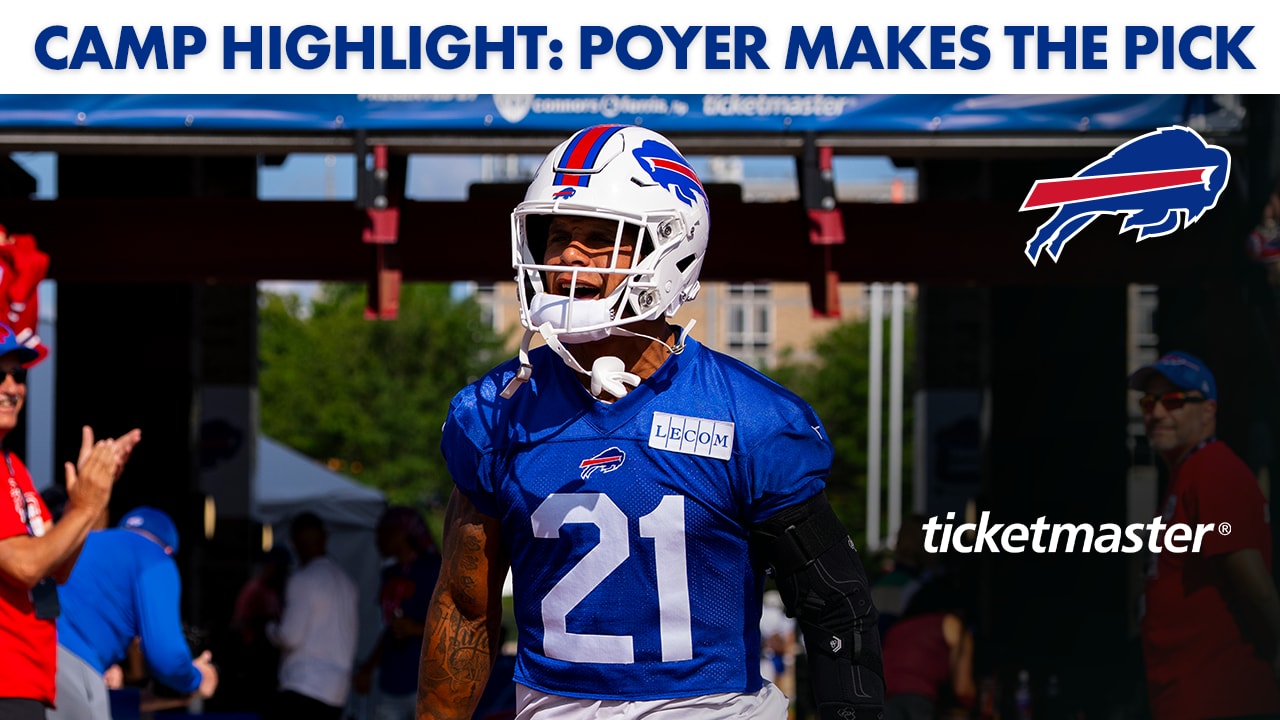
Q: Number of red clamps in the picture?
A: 2